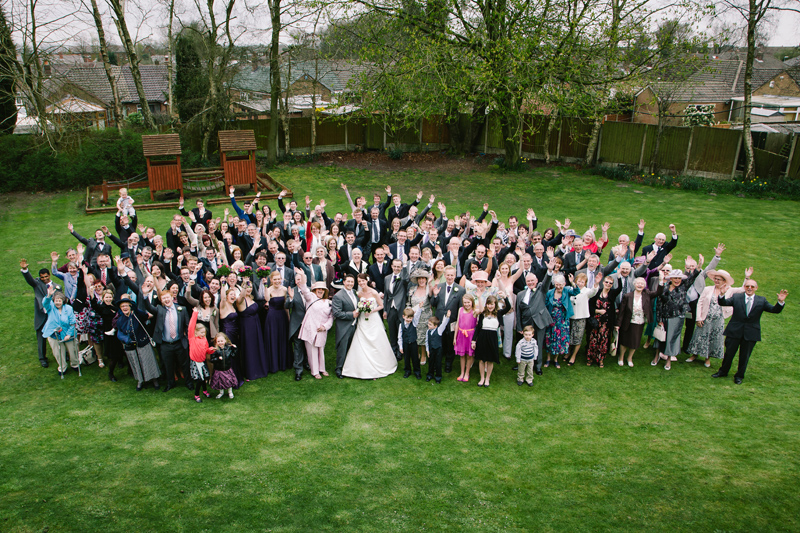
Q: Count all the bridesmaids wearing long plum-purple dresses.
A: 3